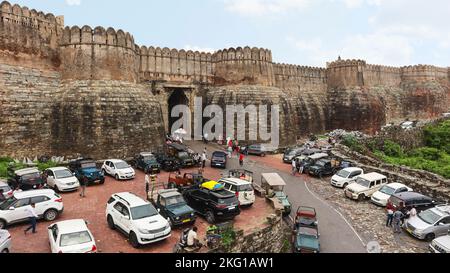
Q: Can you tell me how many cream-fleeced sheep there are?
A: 0